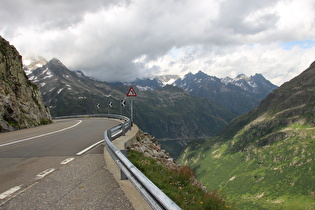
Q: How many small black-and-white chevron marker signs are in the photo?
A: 3